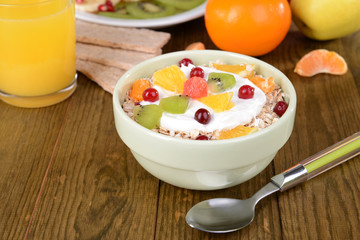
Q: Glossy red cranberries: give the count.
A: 7